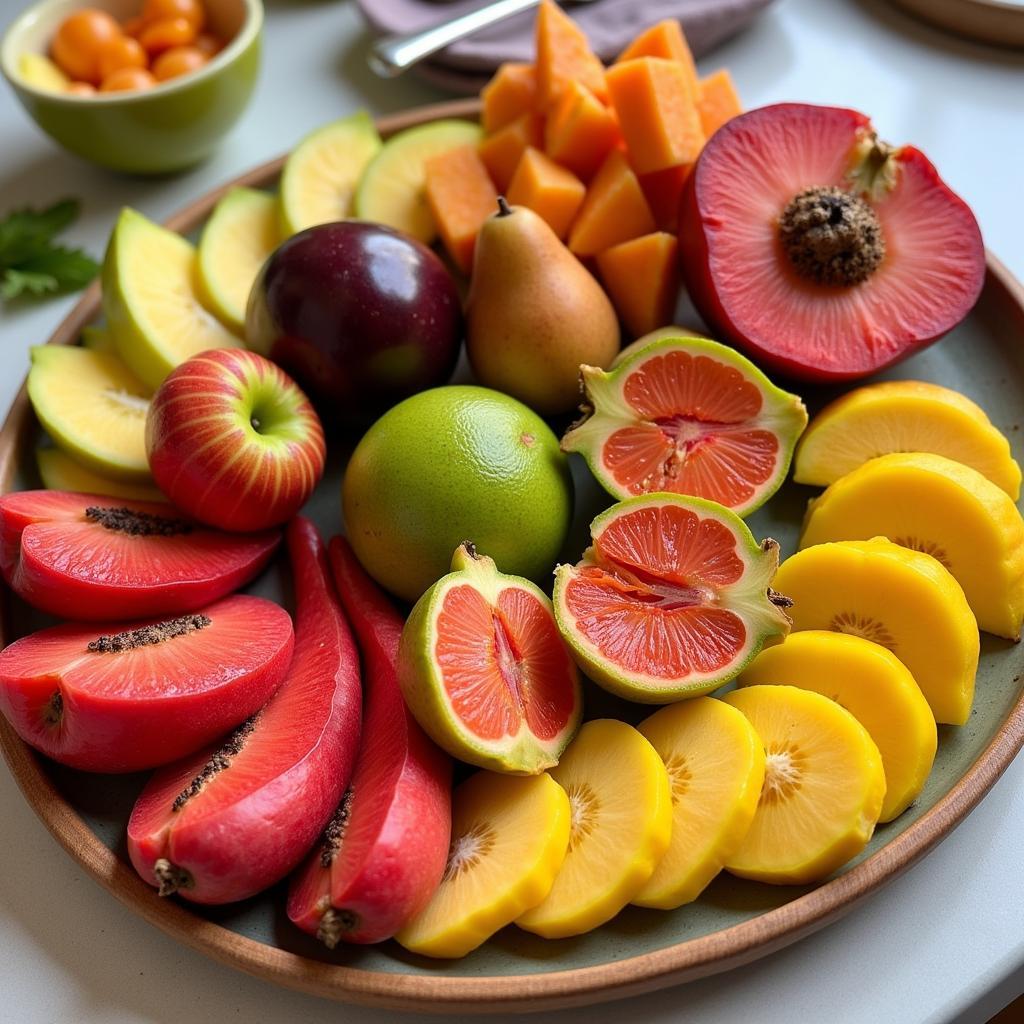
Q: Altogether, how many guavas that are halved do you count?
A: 3